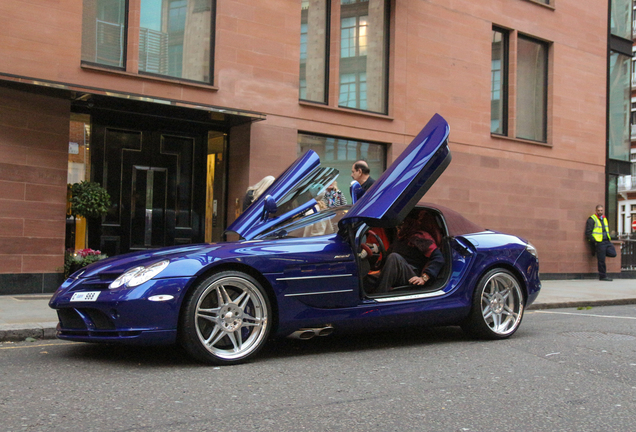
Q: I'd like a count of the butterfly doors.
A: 2